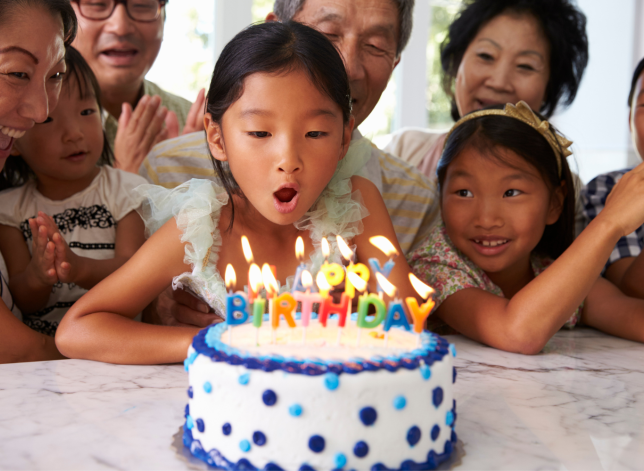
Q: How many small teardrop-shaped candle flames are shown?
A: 13